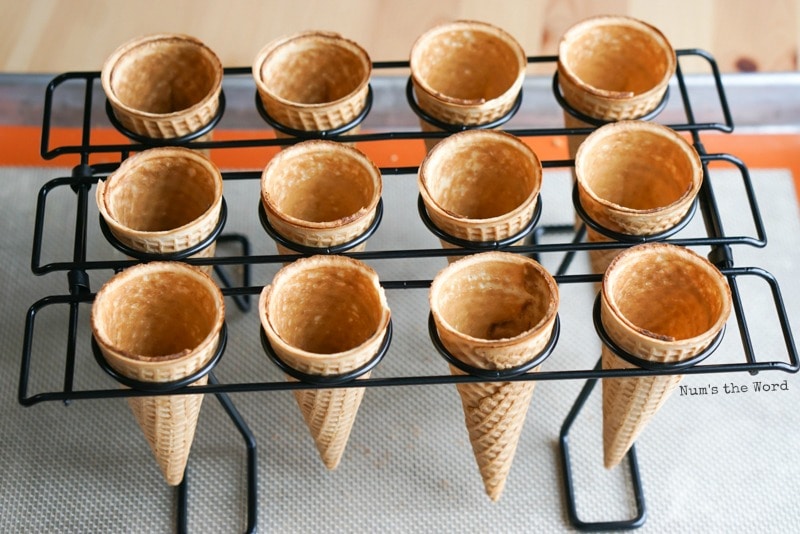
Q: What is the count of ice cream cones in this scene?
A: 12